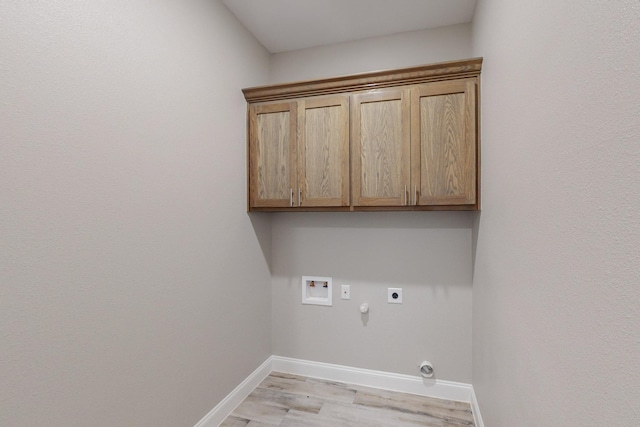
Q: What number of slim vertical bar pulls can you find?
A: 4